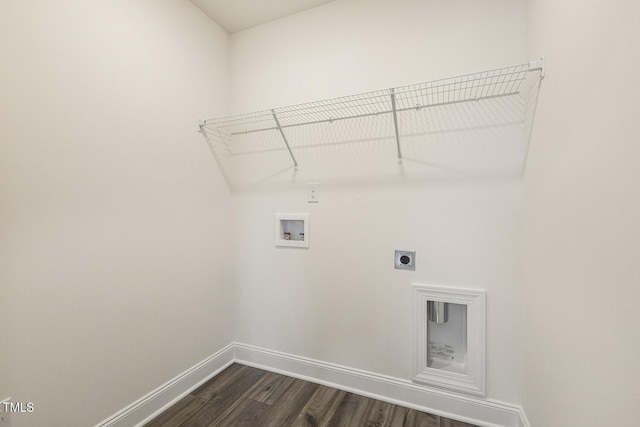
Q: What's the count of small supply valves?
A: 2